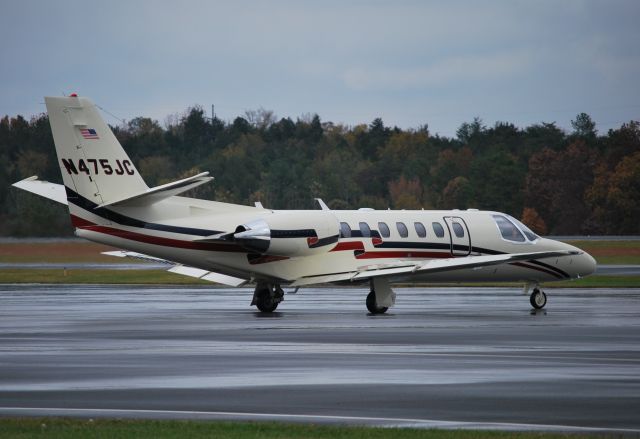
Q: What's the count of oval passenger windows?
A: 7